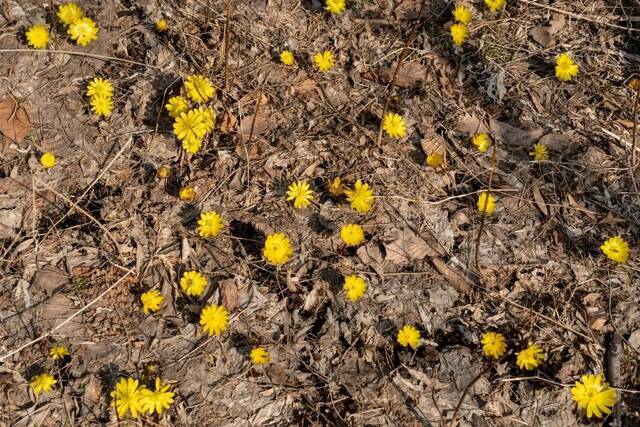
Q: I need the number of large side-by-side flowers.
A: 2